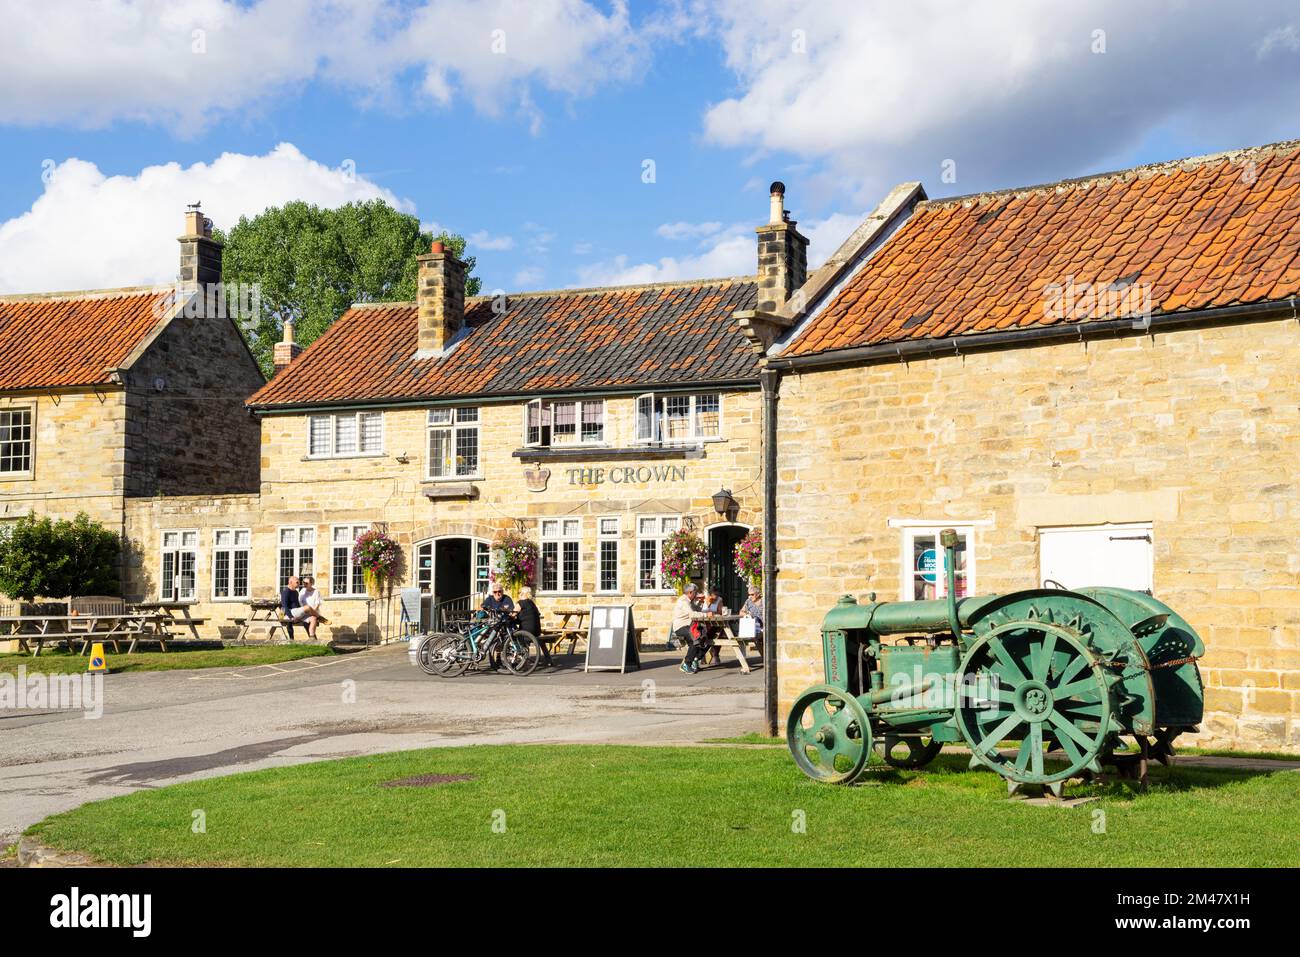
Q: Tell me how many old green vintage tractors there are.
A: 1